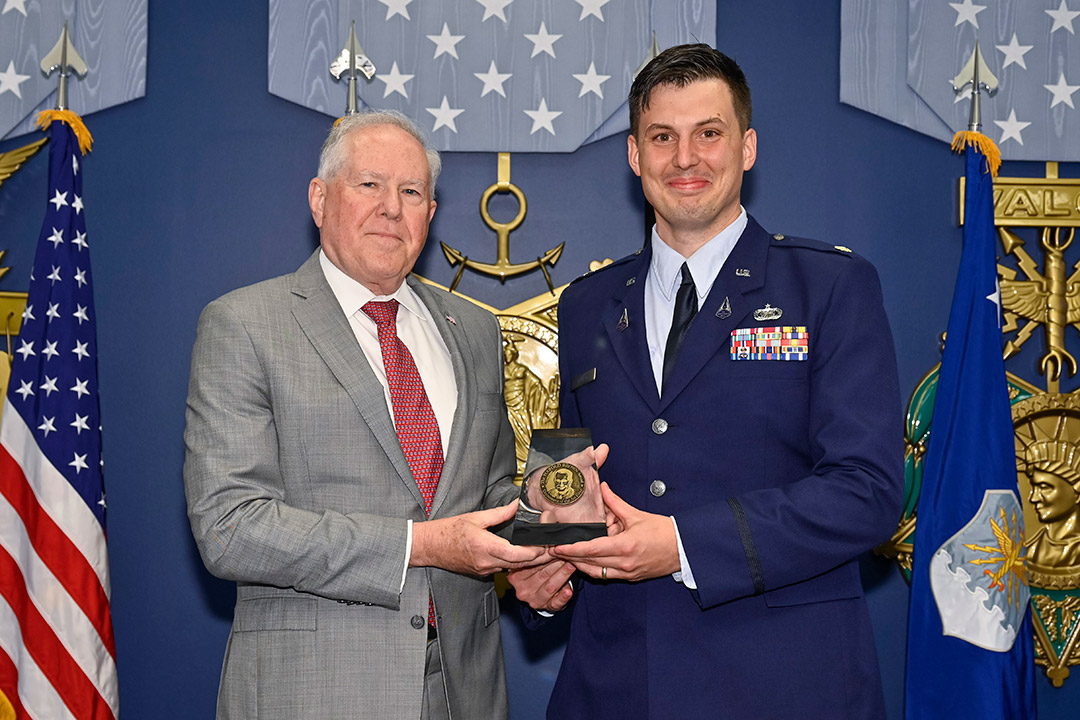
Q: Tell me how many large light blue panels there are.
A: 3